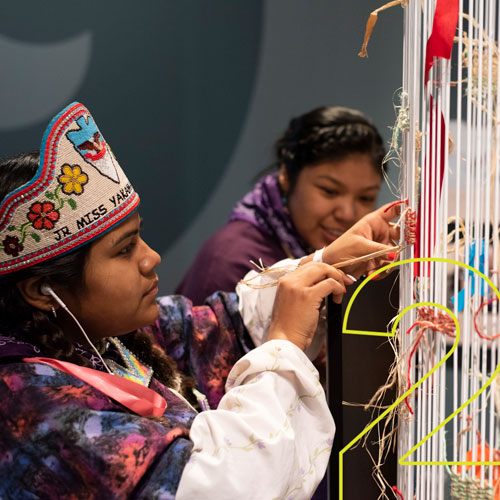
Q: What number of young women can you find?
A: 2